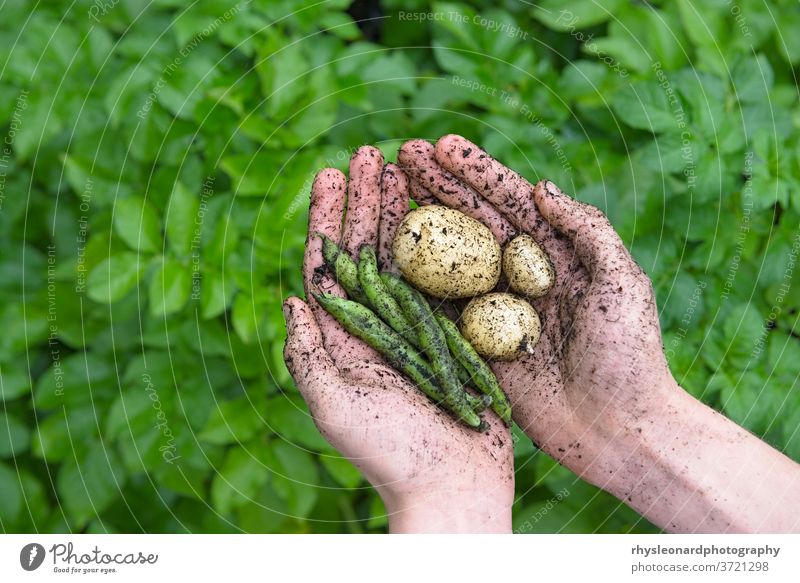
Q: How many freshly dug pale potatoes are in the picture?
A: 3